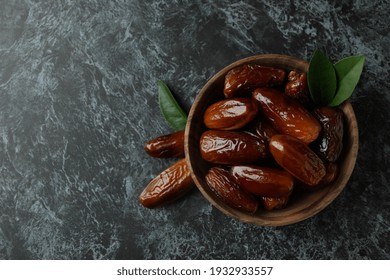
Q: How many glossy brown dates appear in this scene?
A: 14